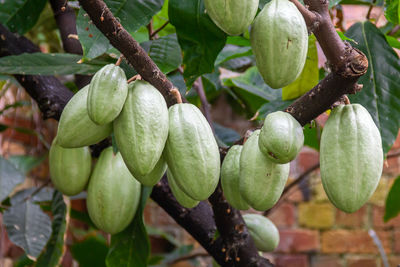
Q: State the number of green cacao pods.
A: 15